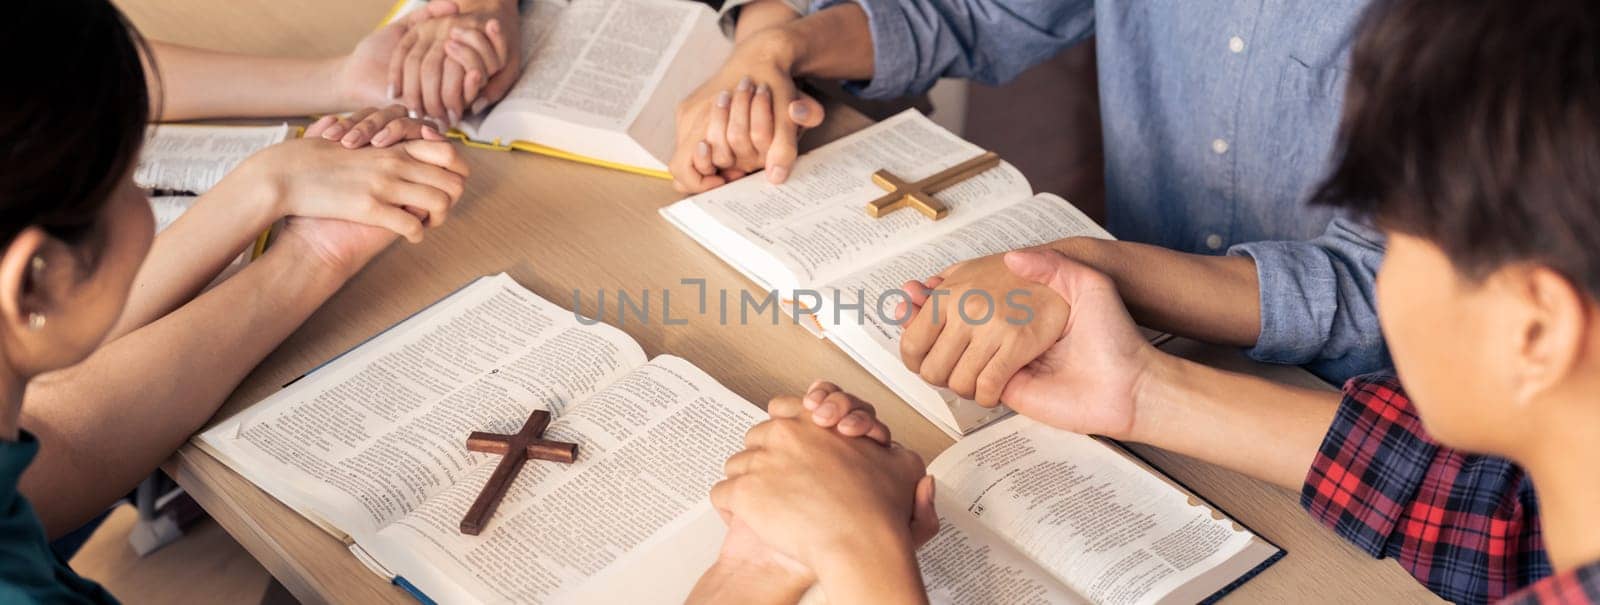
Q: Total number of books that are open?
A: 5